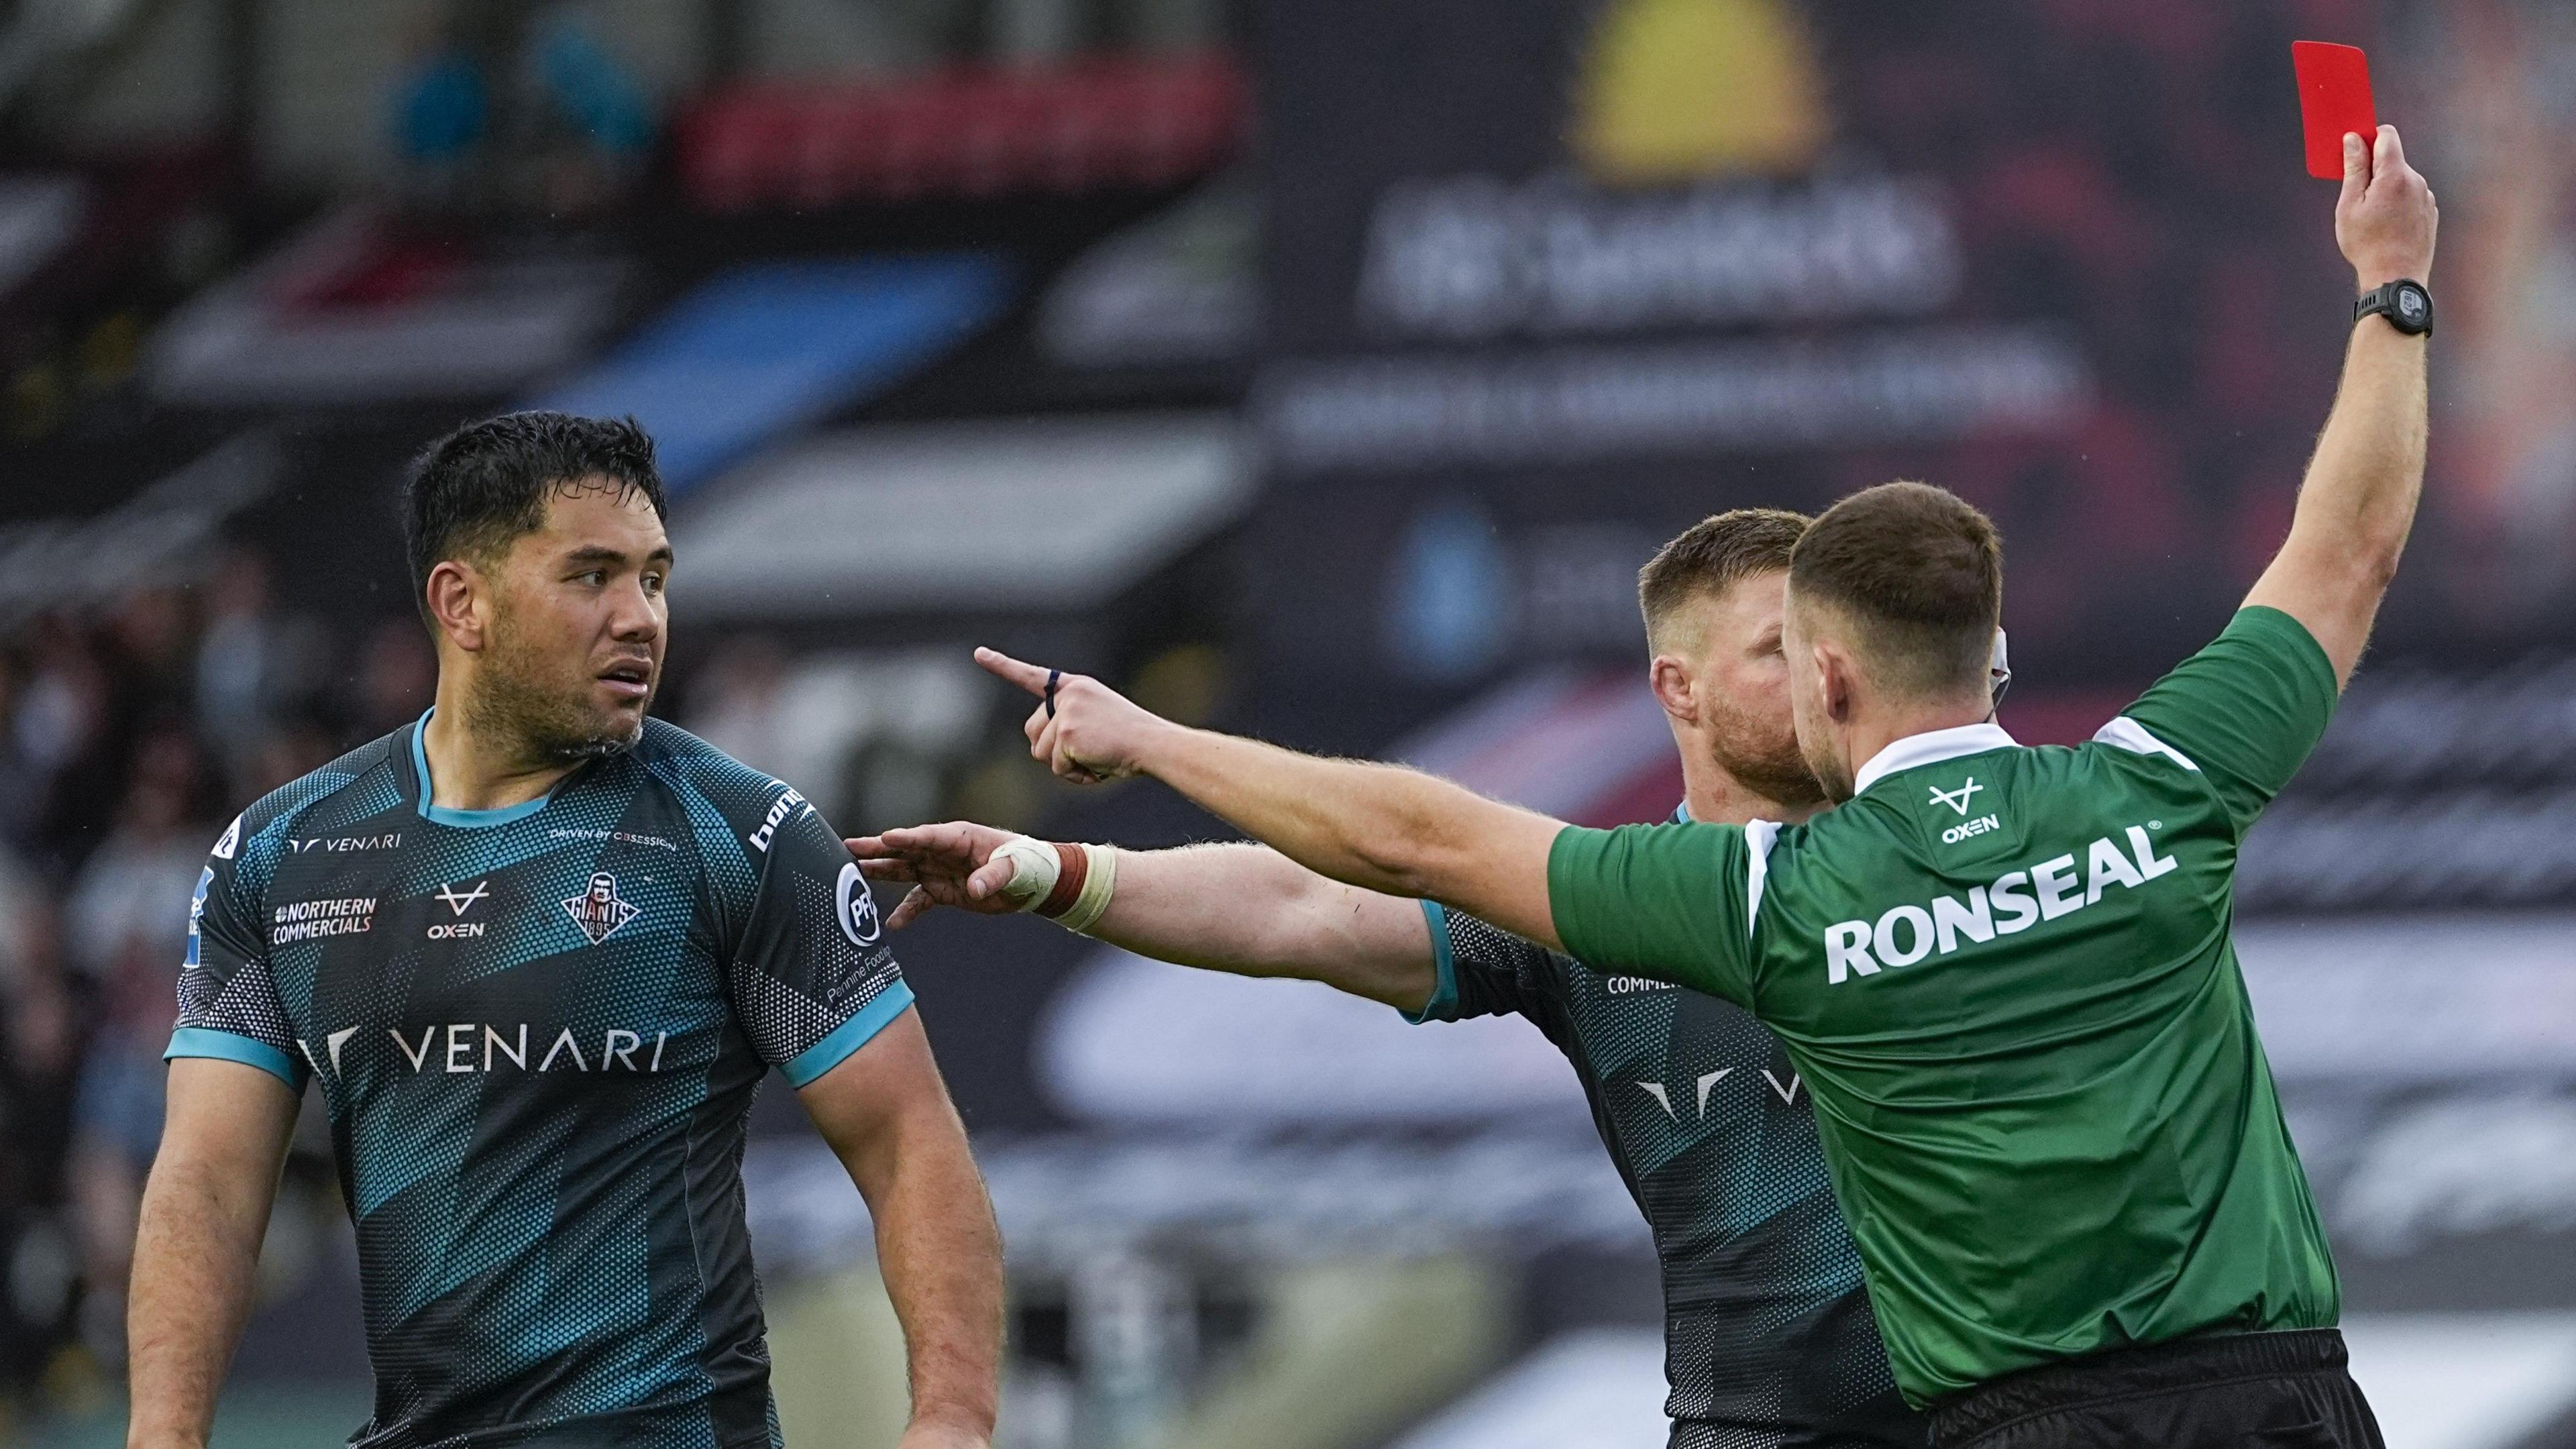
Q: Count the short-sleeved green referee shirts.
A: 1